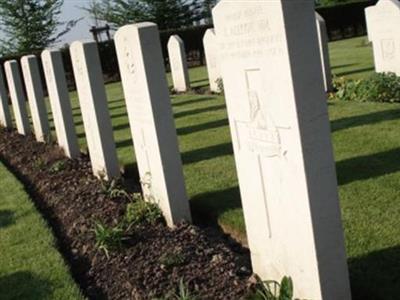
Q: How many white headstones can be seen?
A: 12